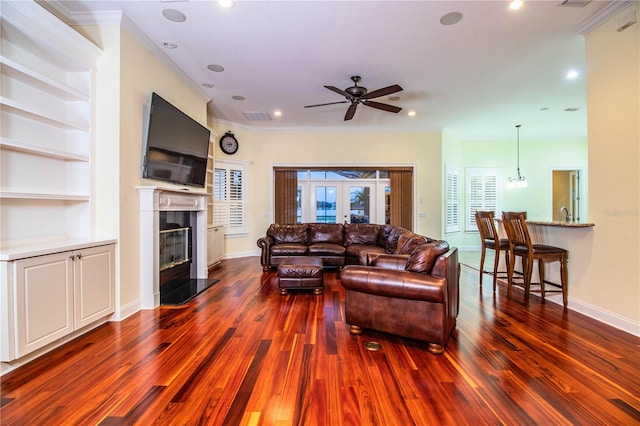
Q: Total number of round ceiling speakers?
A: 5